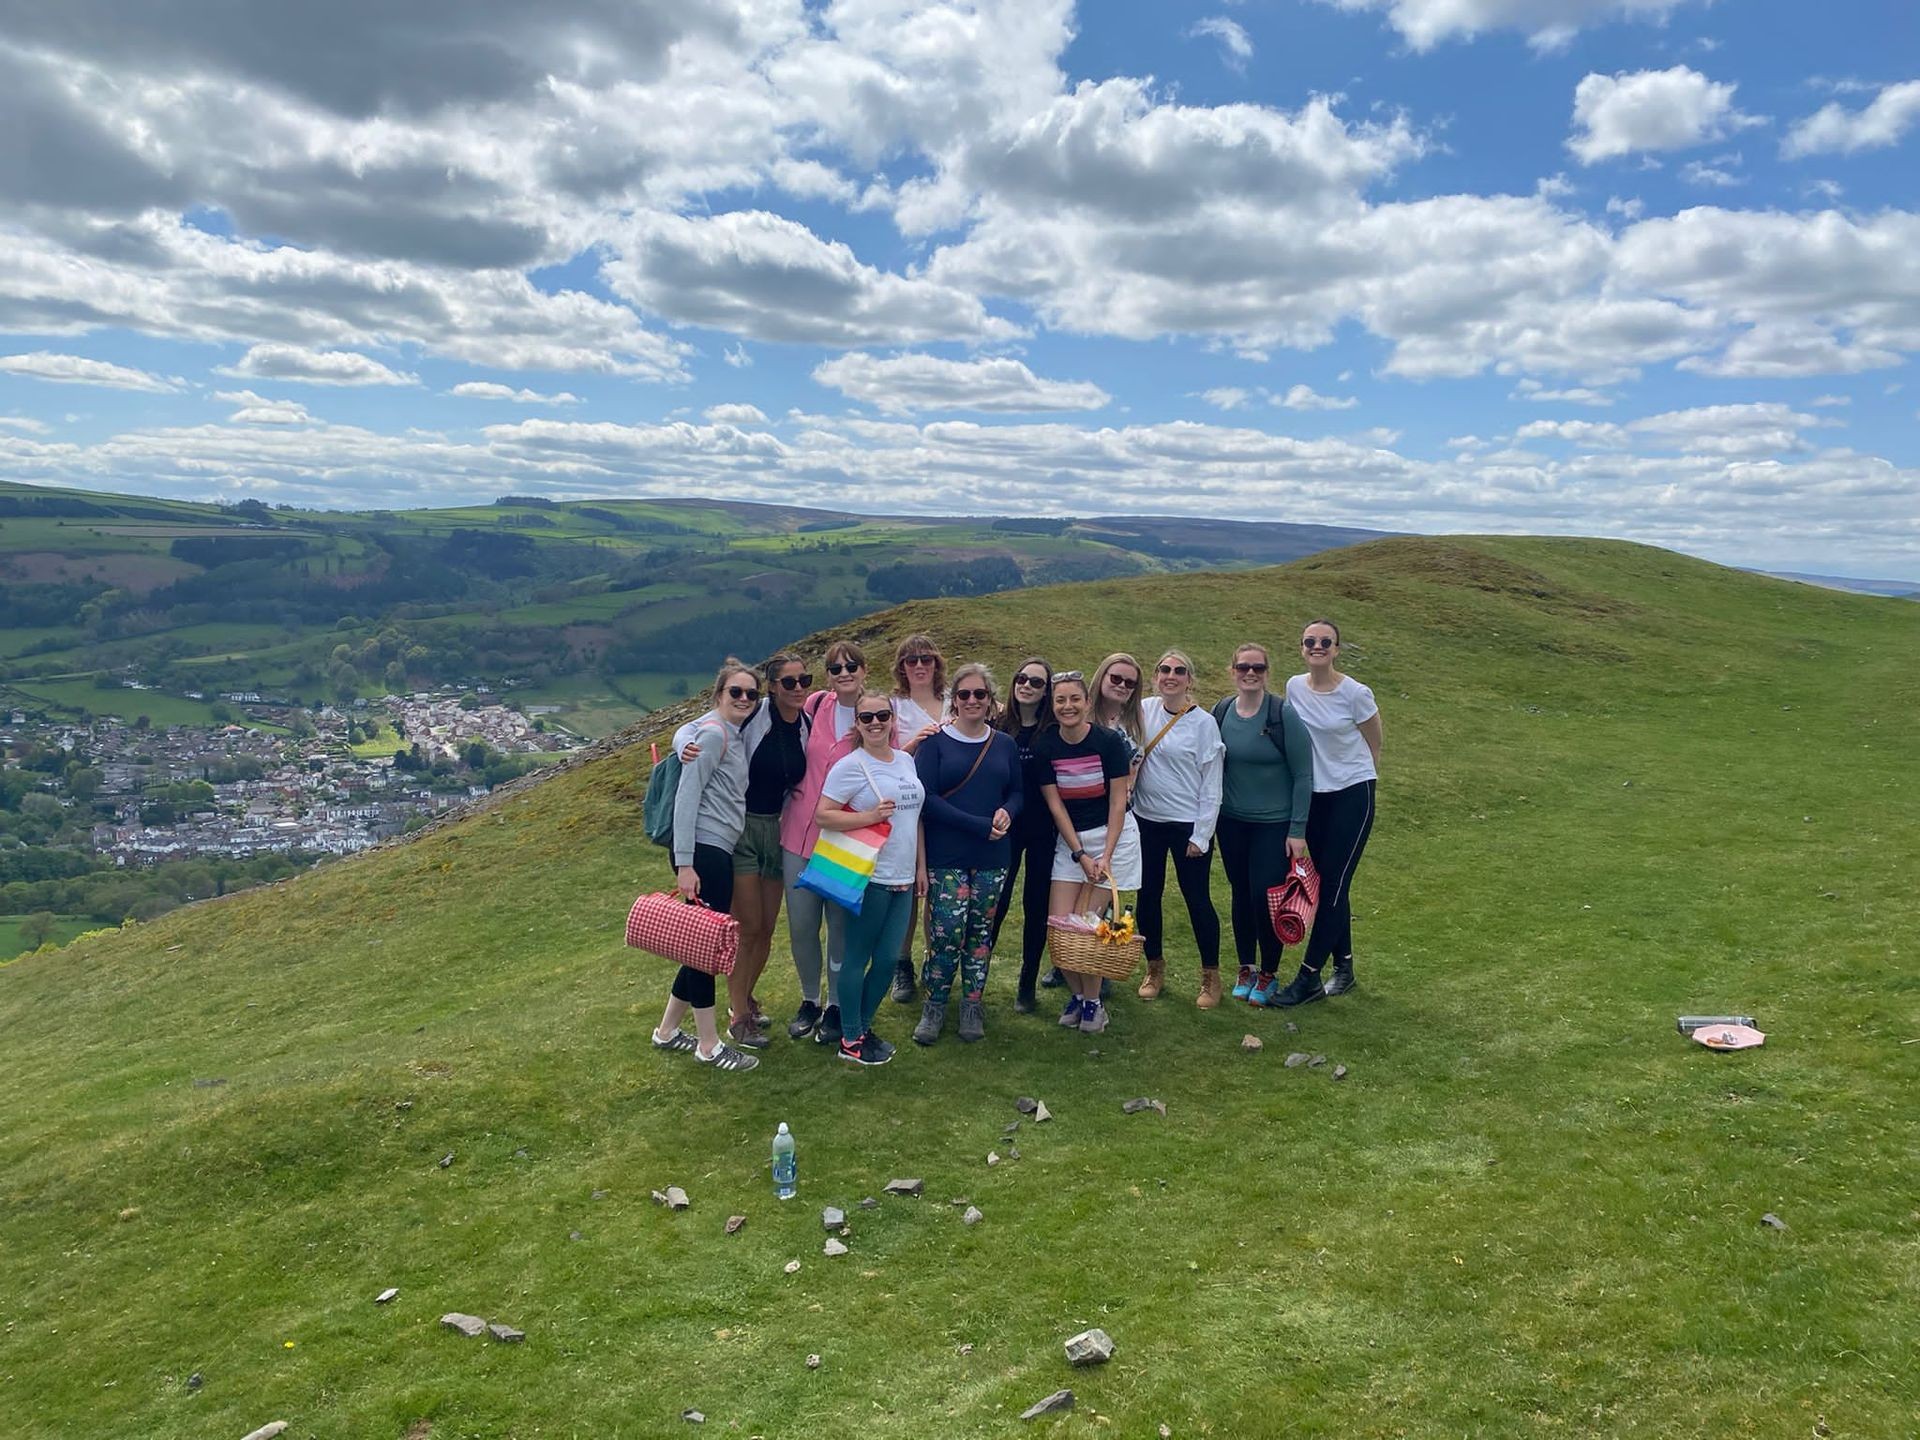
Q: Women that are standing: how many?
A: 12